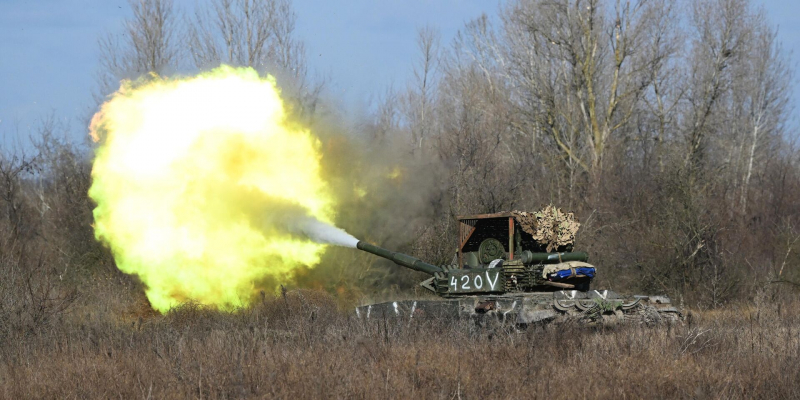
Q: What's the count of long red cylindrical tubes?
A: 0